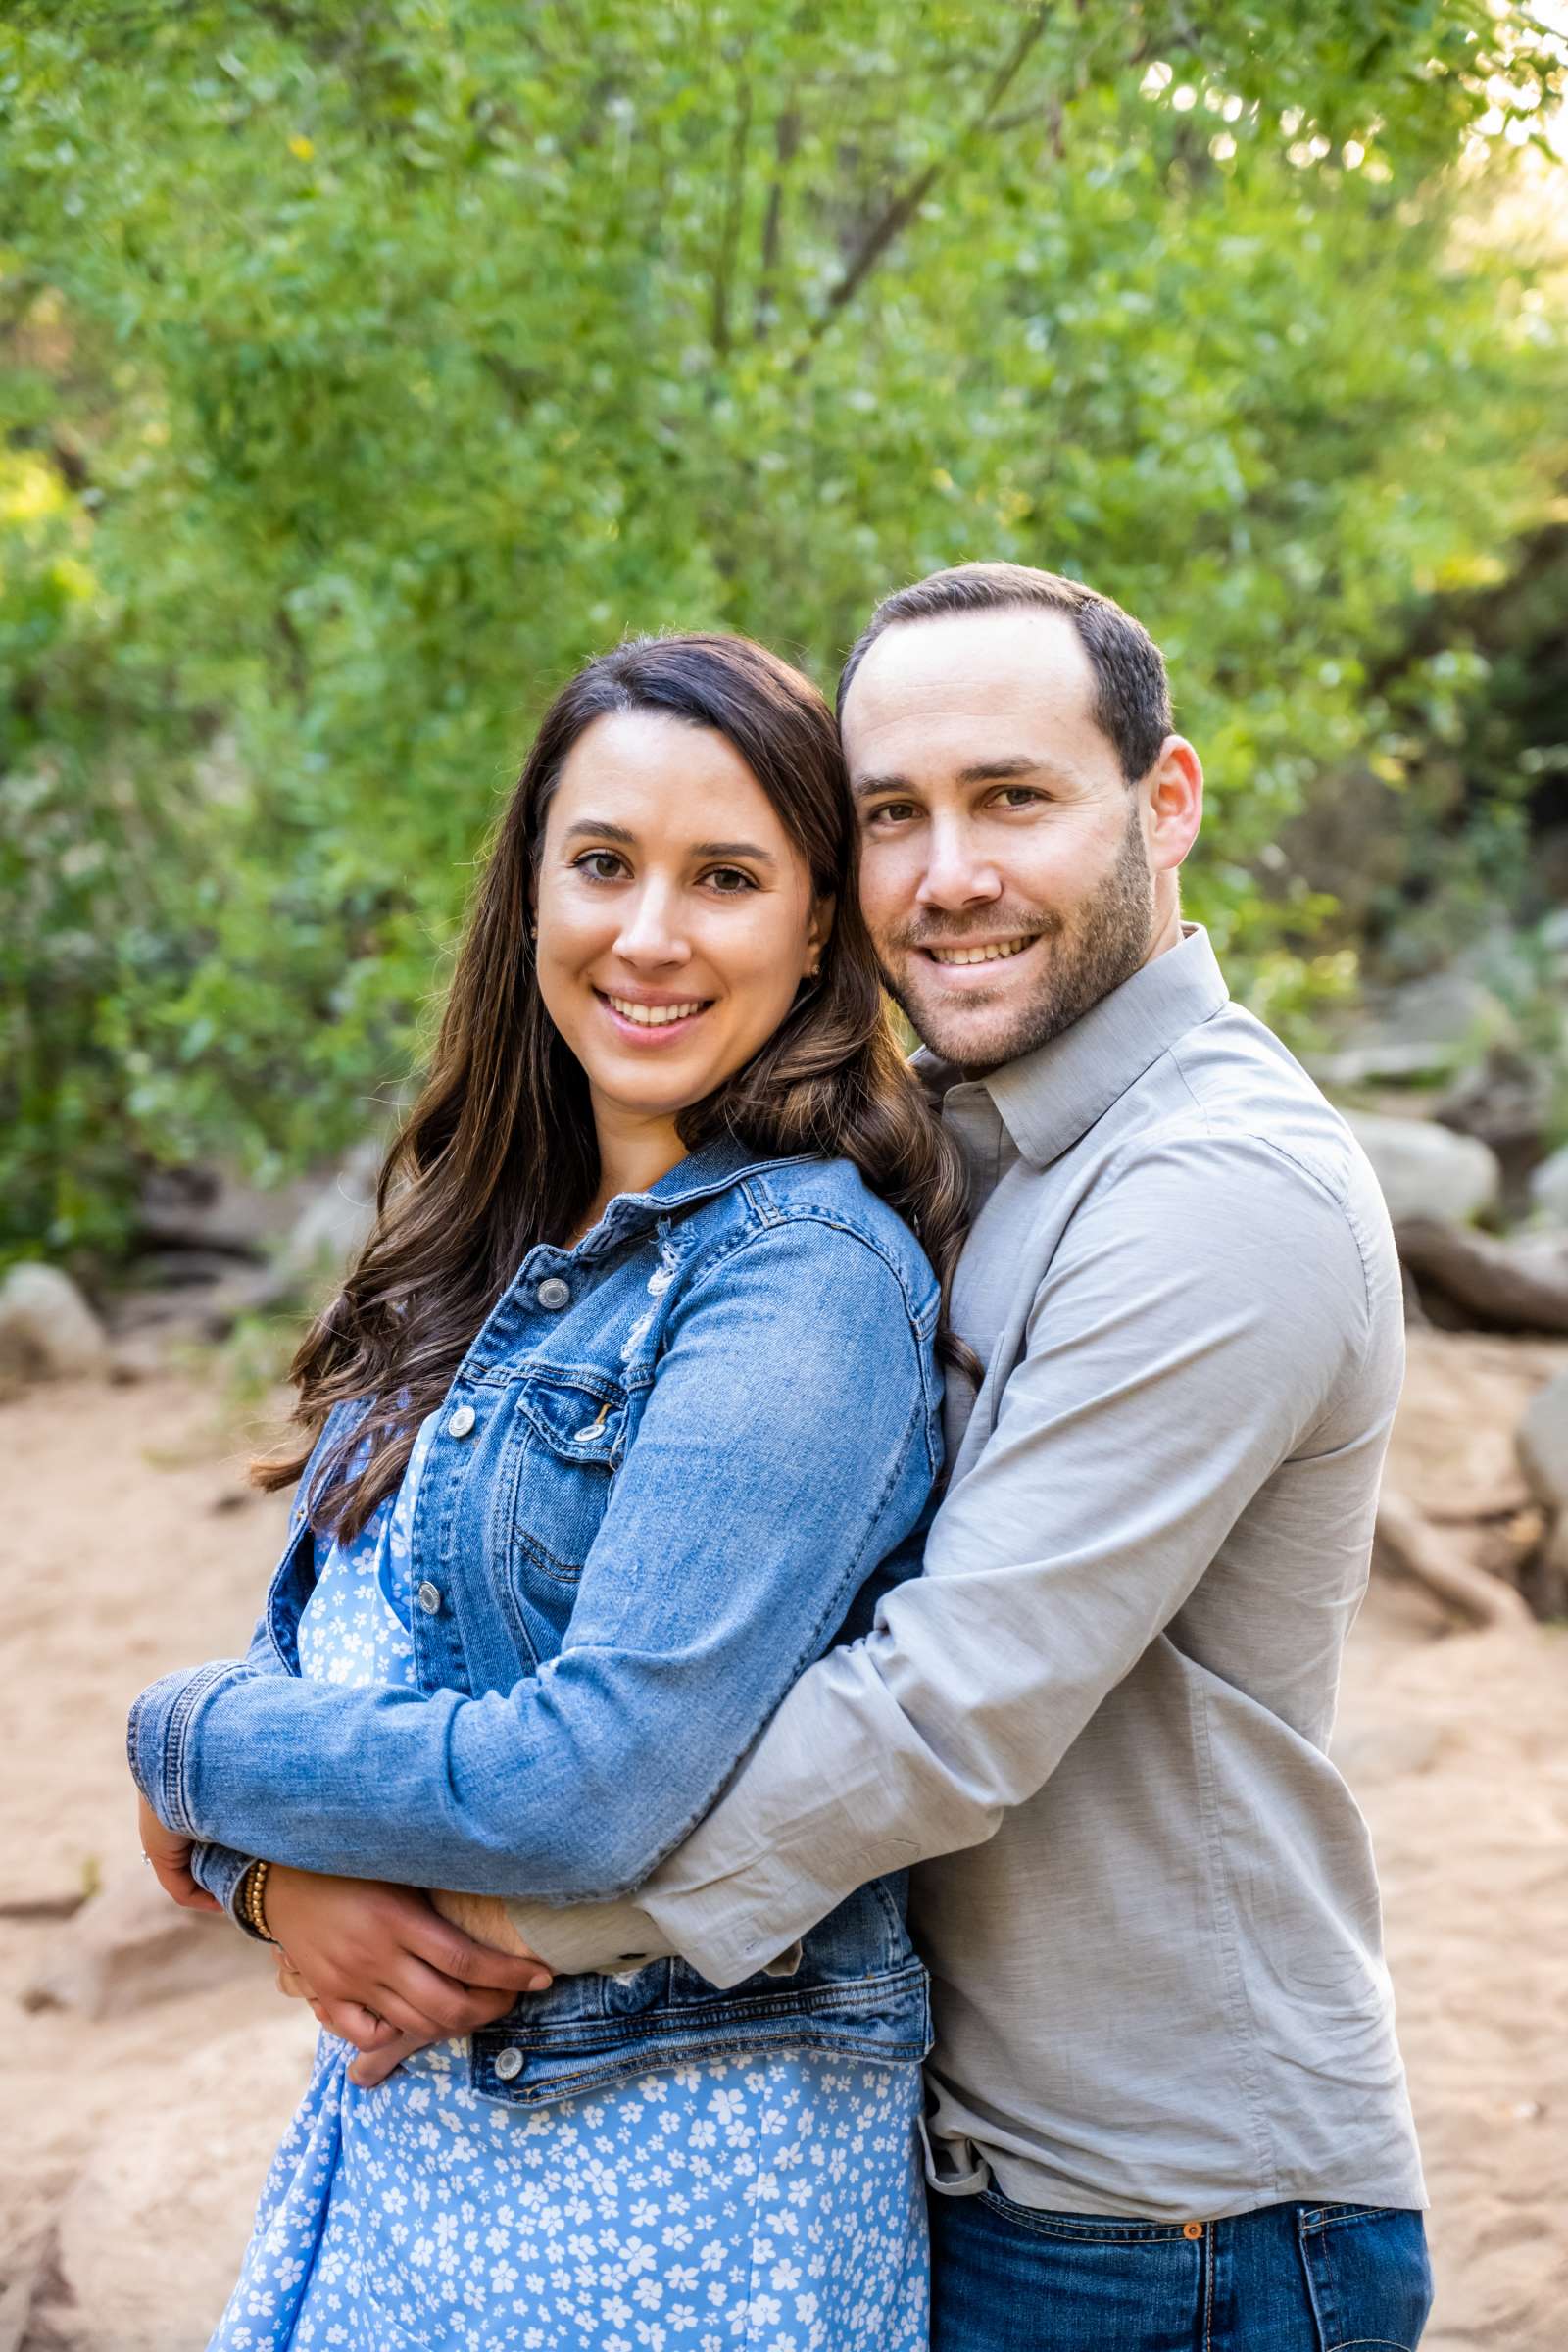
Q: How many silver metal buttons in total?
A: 5